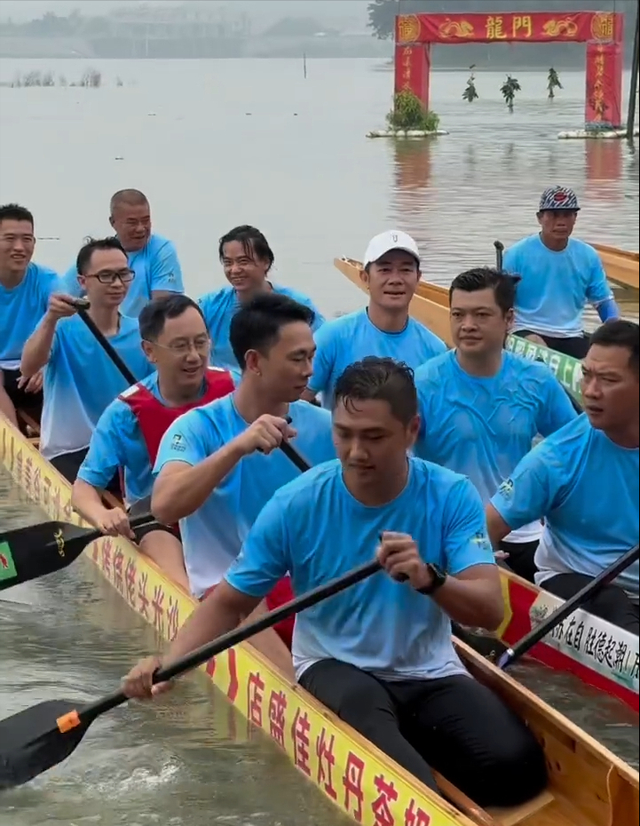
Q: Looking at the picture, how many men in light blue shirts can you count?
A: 11